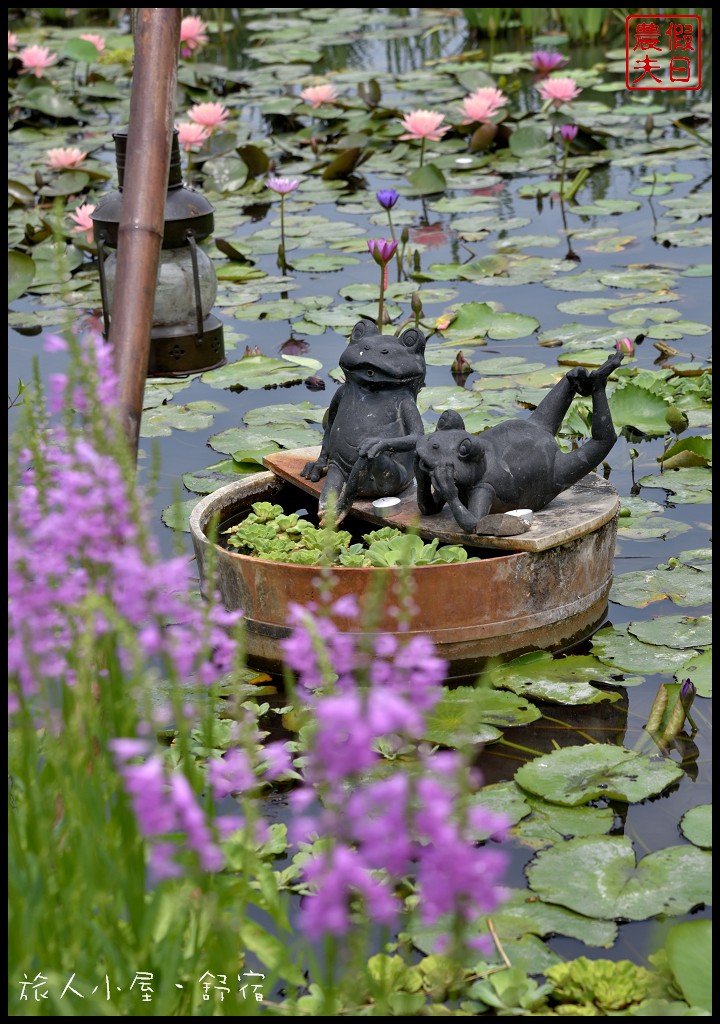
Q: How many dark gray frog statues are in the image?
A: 2